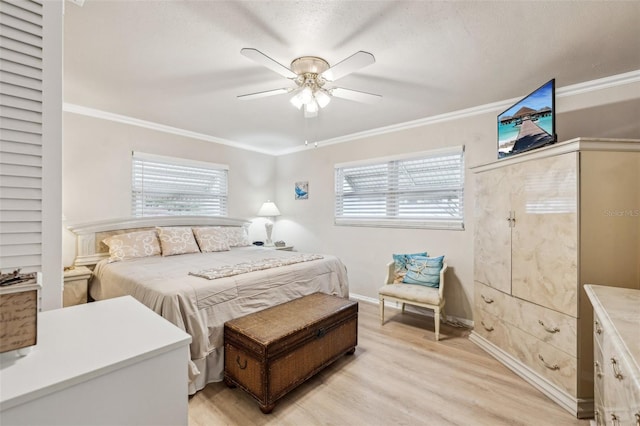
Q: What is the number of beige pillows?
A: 4